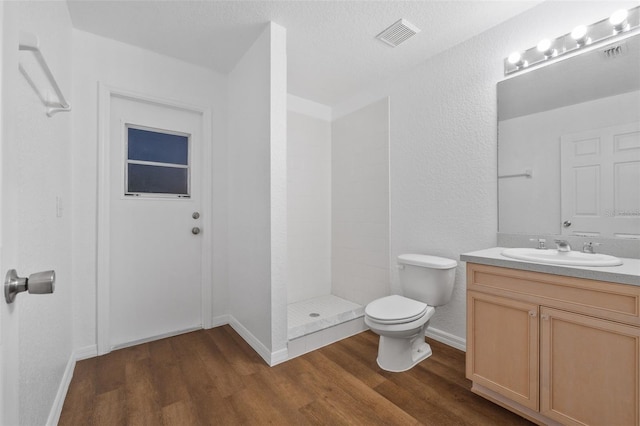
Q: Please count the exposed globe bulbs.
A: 4